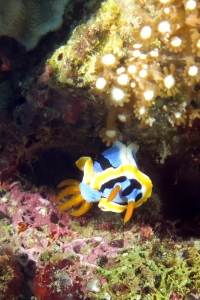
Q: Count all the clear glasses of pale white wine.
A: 0